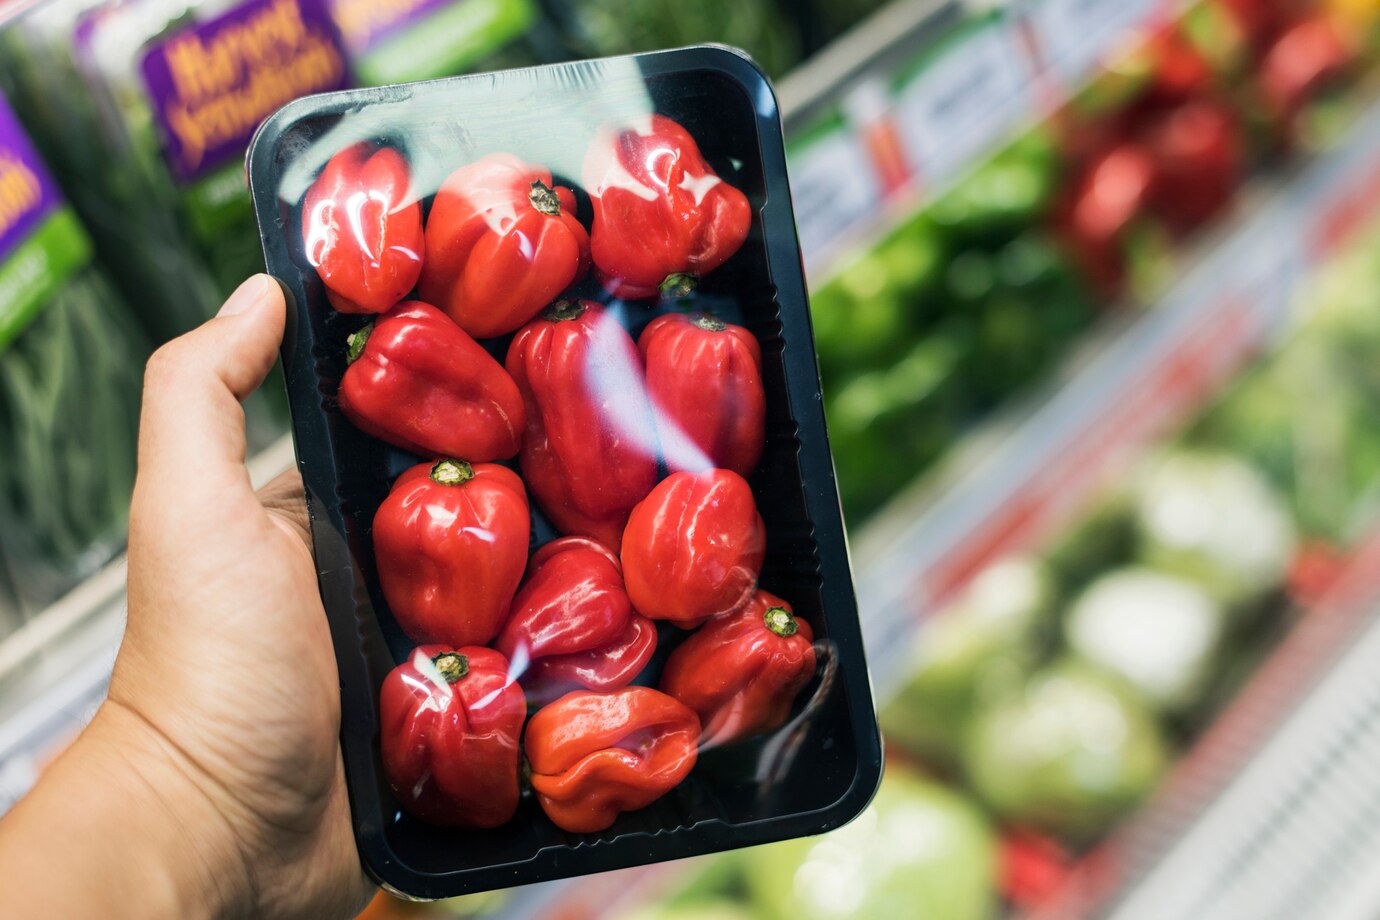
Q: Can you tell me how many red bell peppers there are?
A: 12